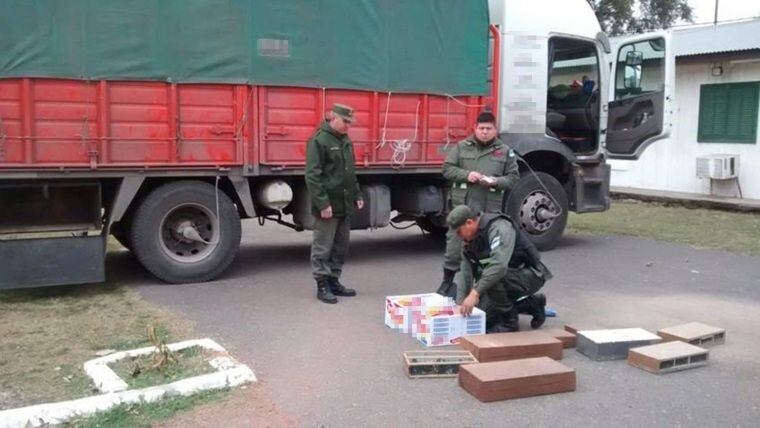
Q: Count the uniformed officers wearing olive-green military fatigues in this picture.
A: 3